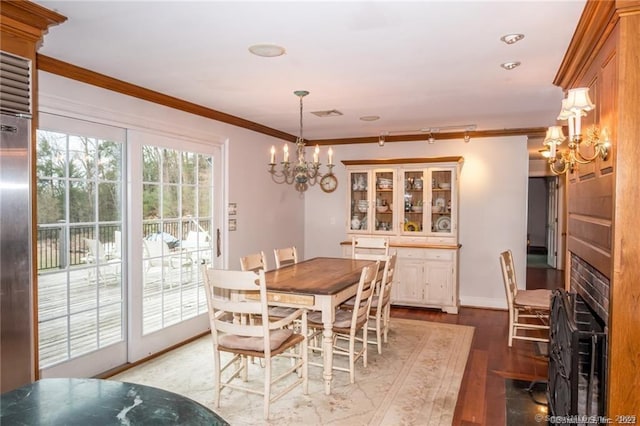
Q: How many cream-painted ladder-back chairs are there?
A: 7